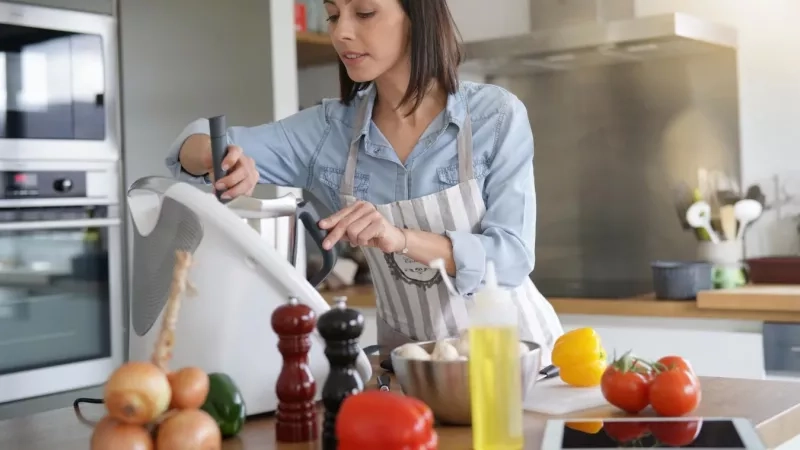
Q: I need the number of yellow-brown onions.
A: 4